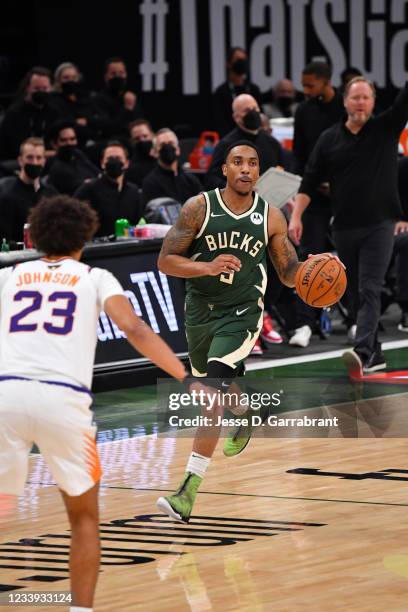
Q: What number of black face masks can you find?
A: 11